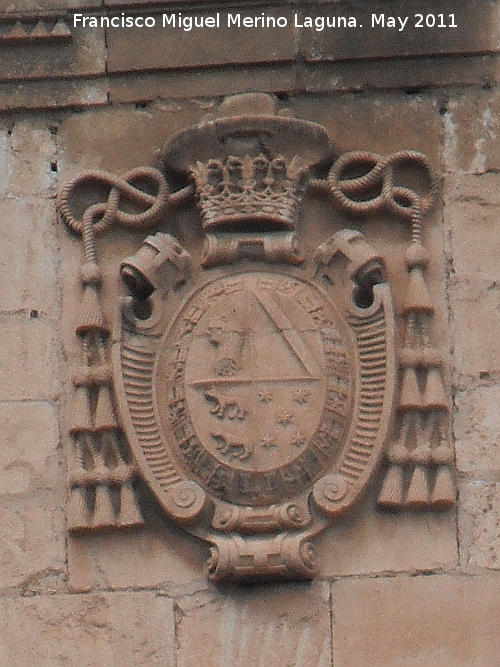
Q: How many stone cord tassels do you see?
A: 12